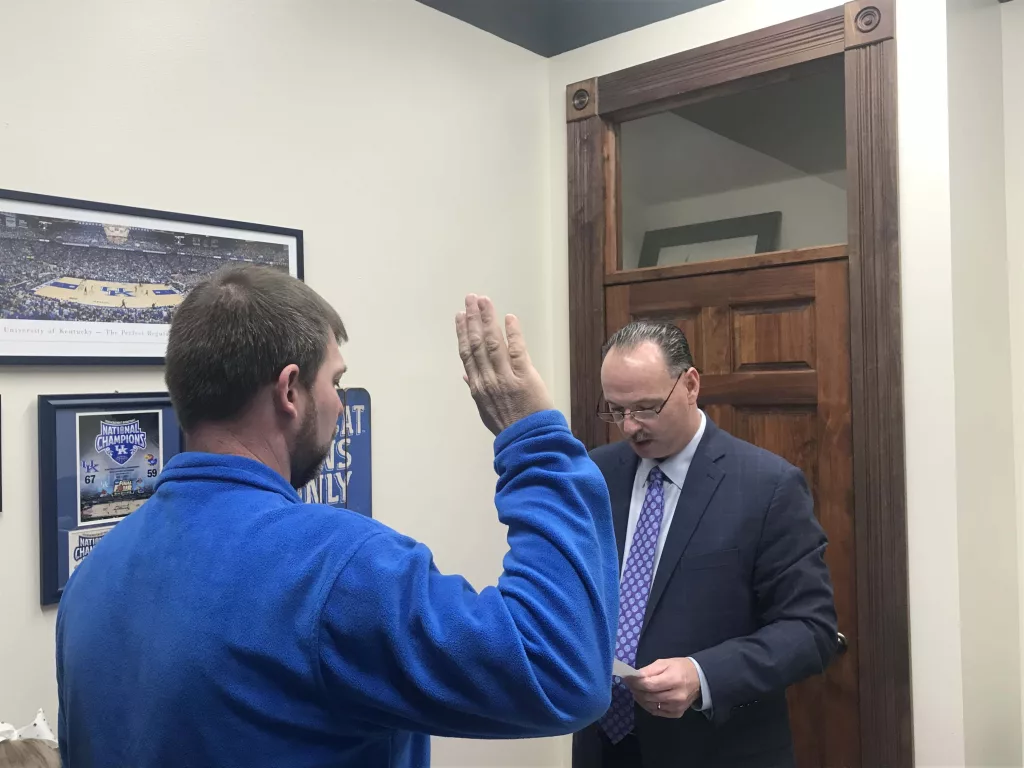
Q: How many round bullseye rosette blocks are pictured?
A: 2